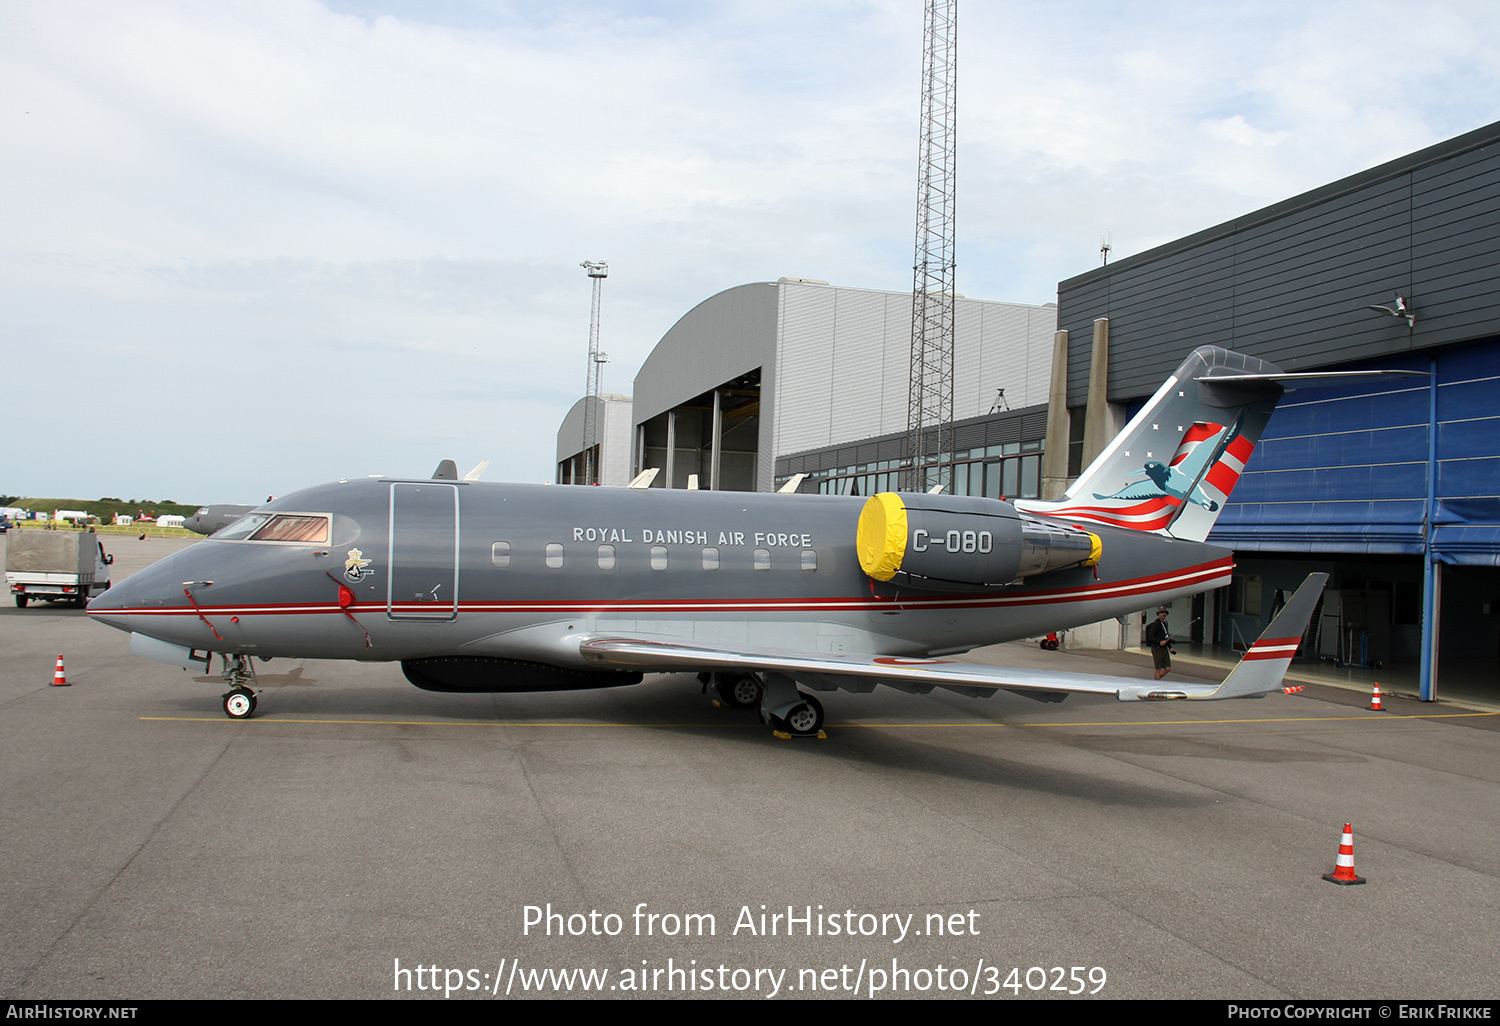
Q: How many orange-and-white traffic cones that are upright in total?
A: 3